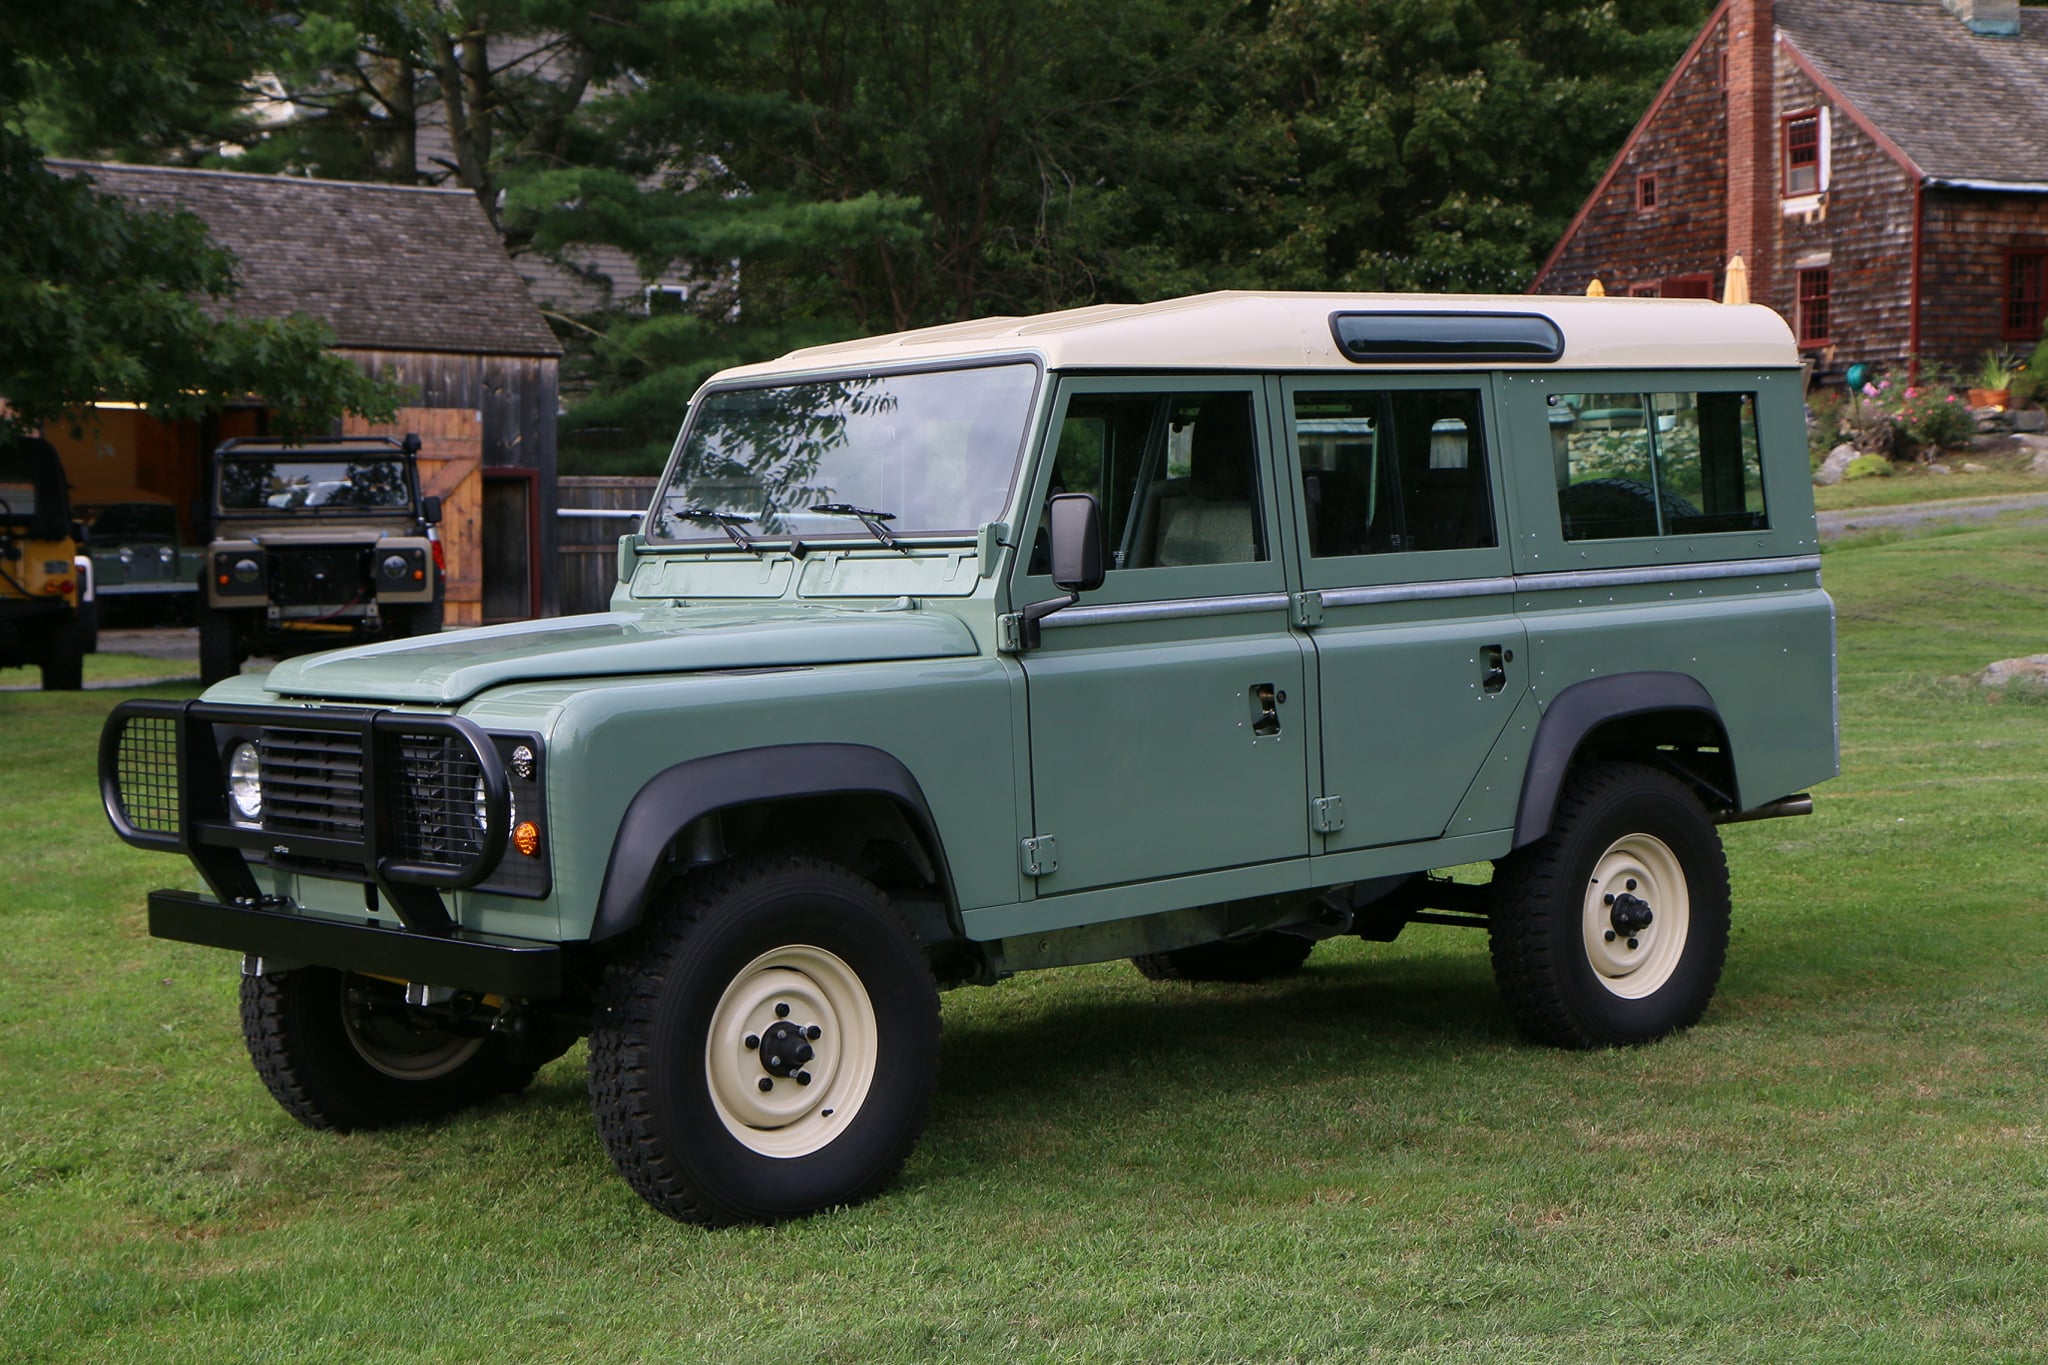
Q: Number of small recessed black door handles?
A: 2